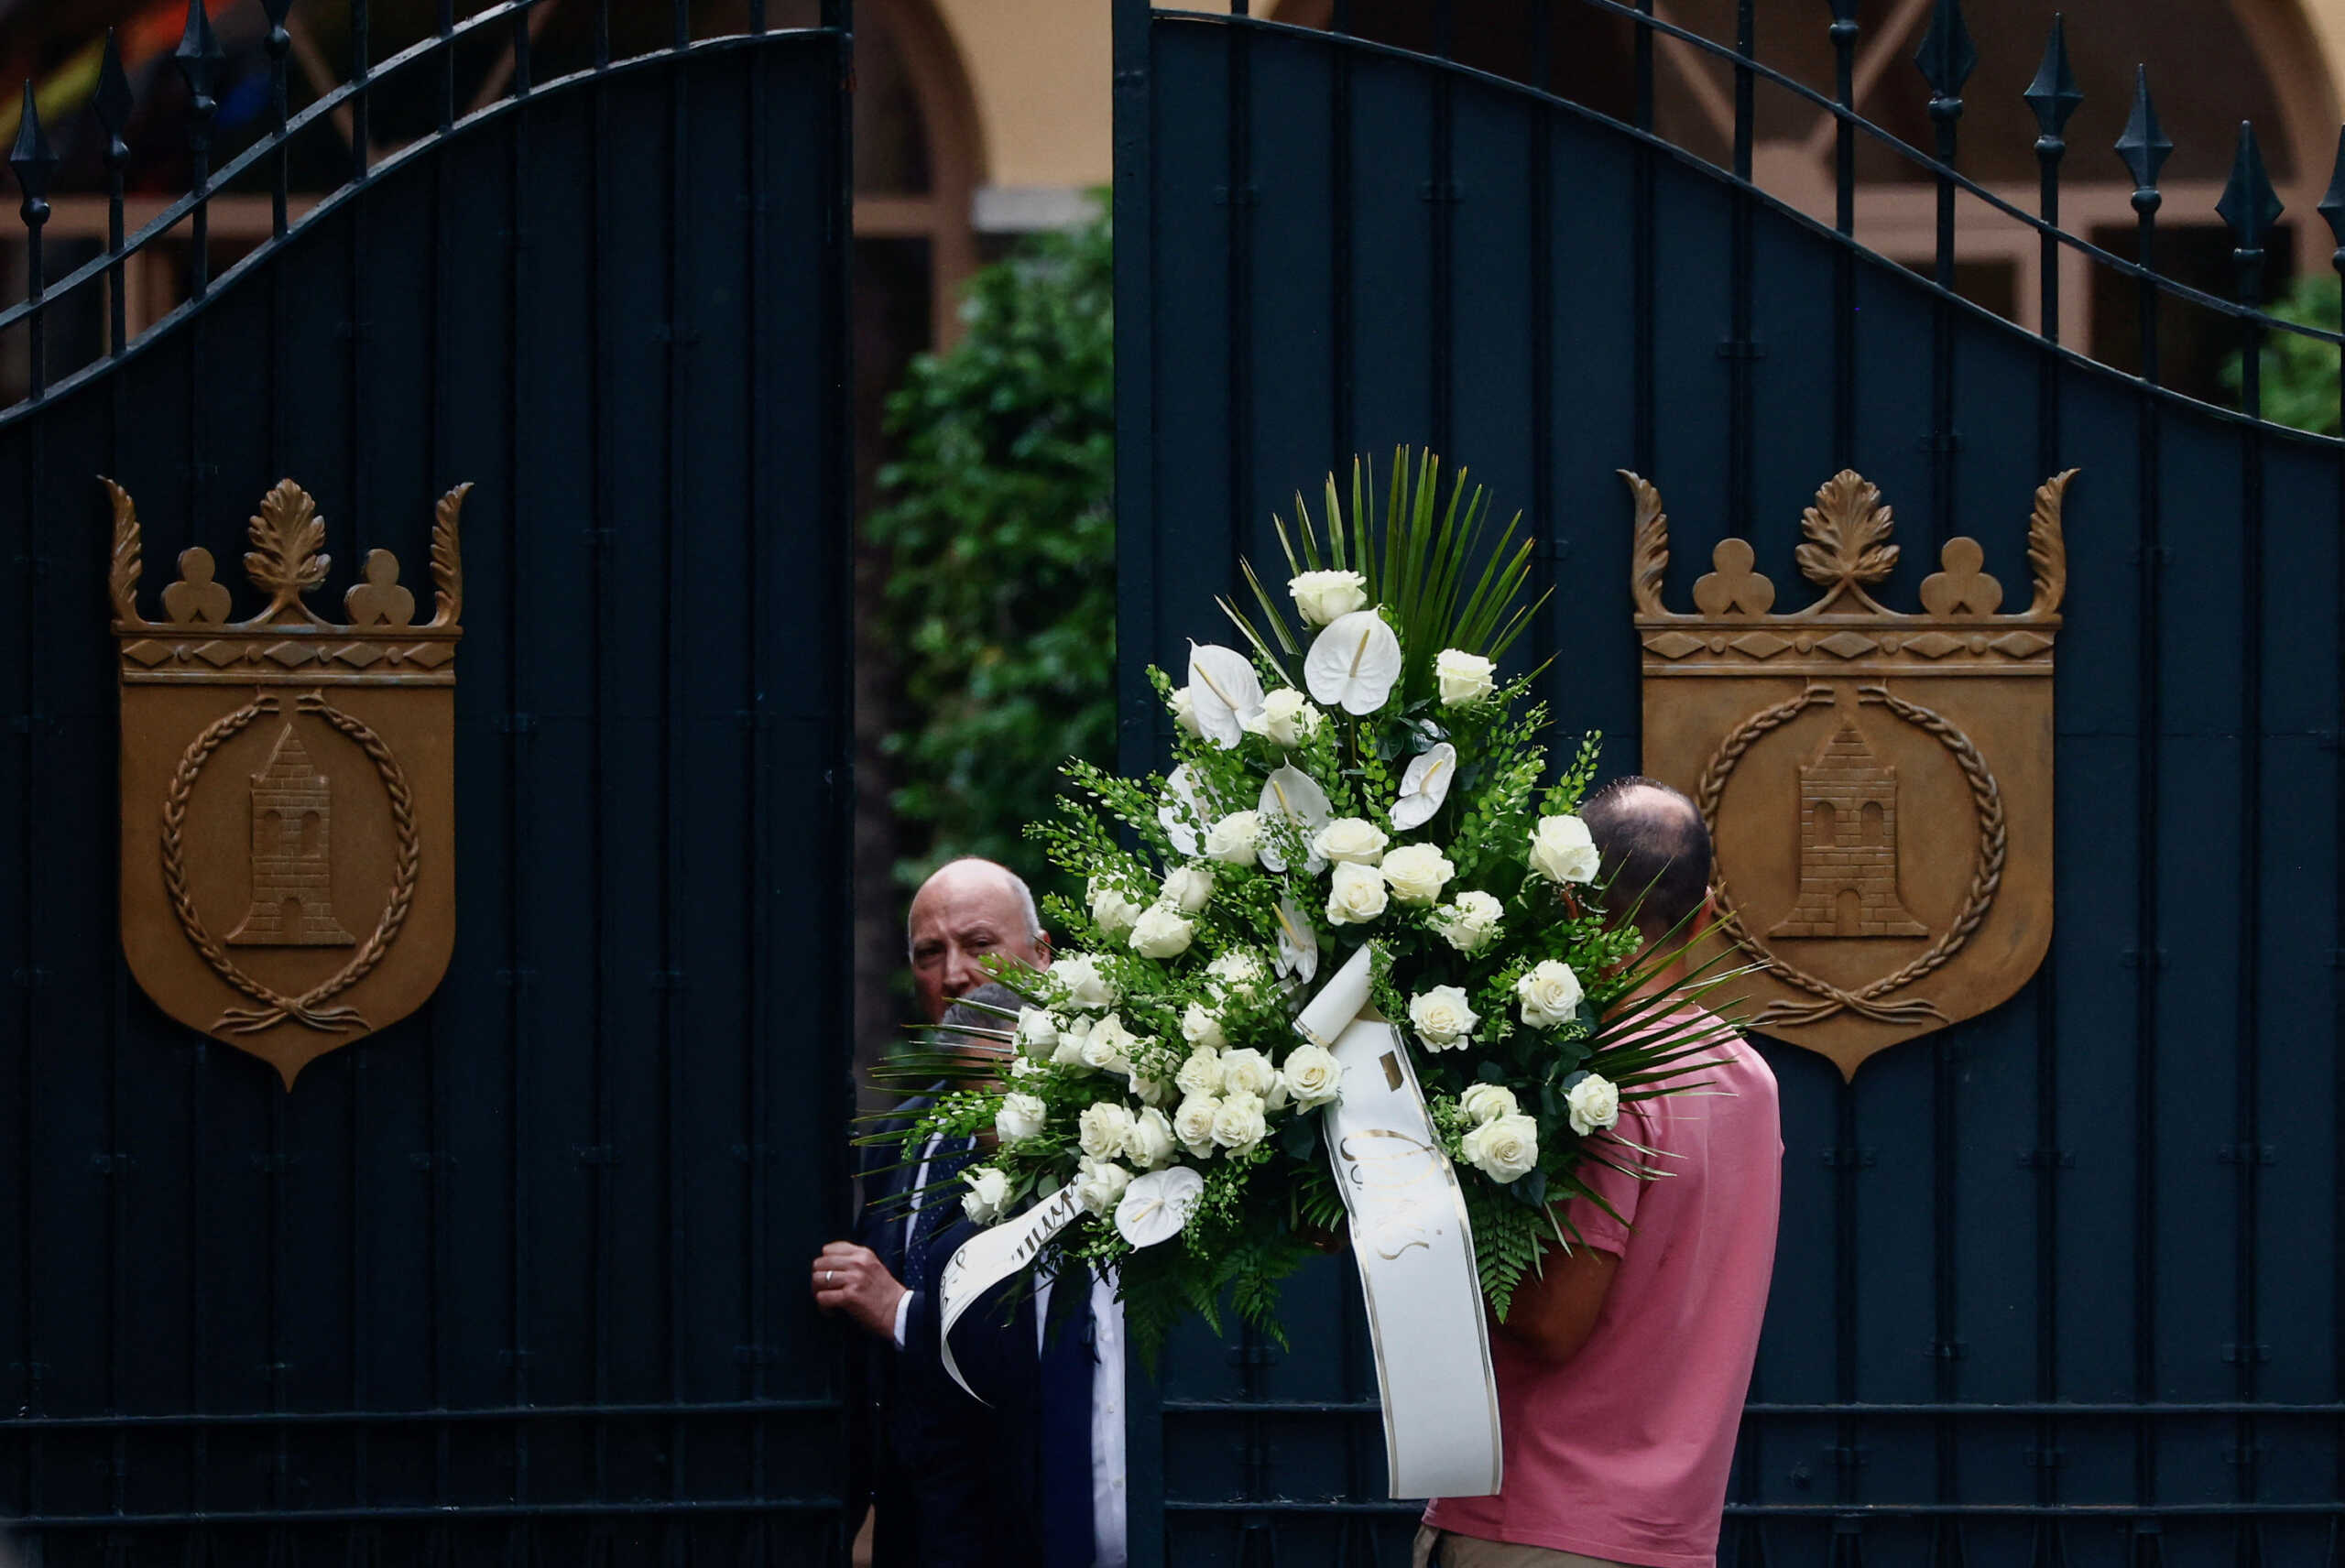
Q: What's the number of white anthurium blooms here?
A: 7